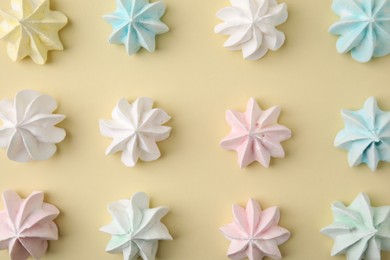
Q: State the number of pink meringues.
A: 3